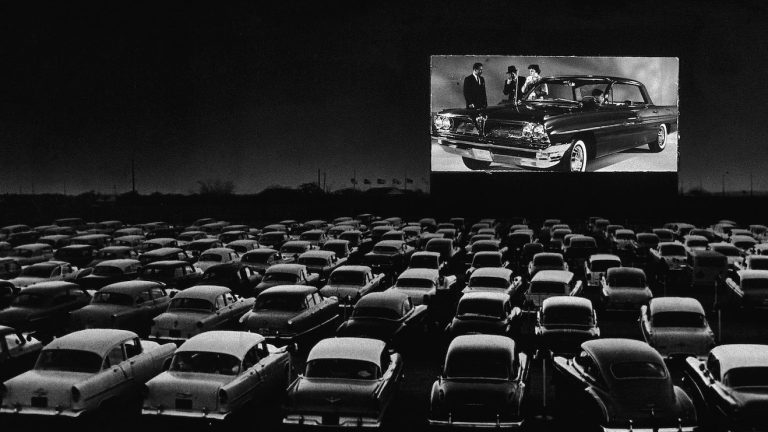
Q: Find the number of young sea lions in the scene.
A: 0